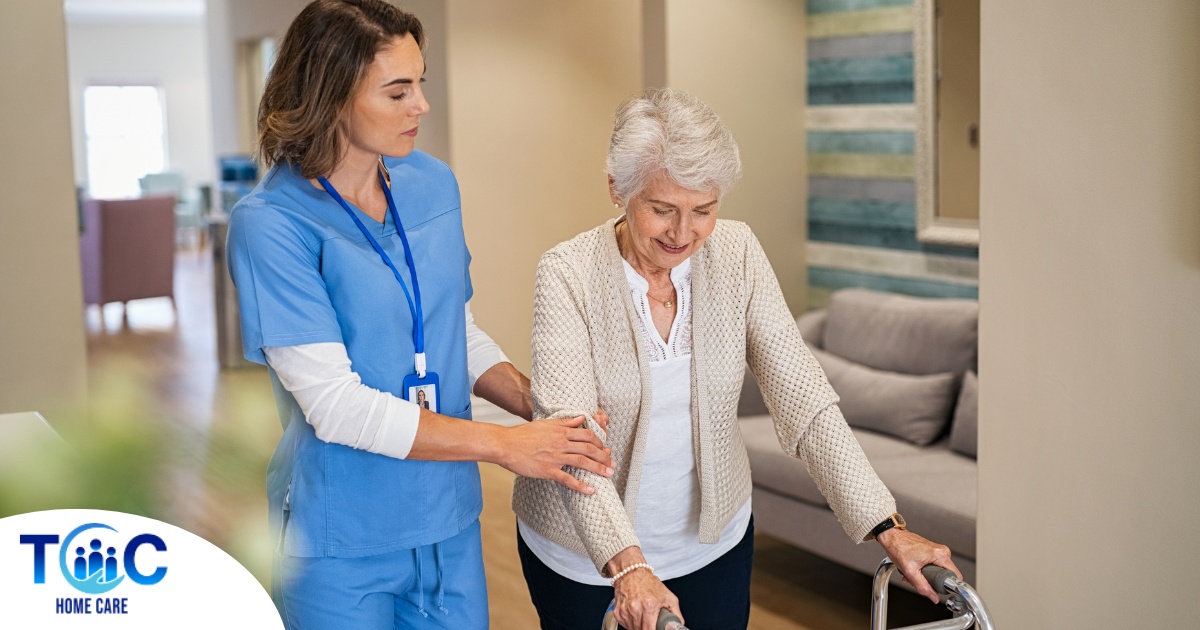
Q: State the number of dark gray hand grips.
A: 2